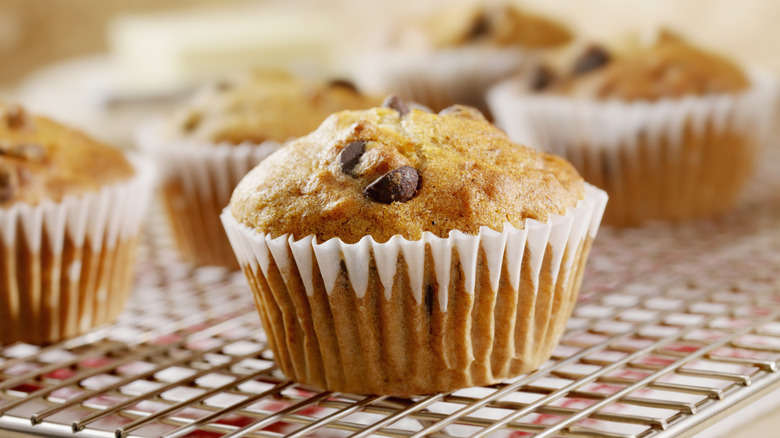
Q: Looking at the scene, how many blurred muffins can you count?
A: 4